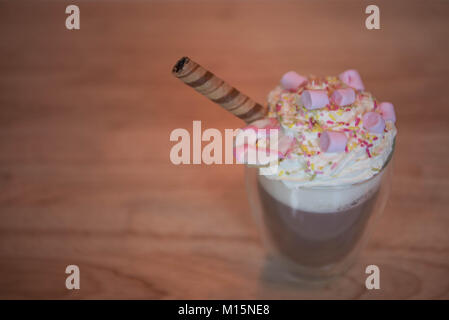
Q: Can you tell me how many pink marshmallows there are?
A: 7